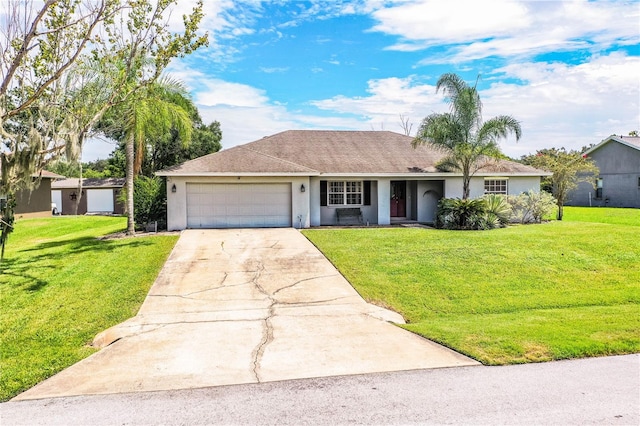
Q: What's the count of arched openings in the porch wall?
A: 1